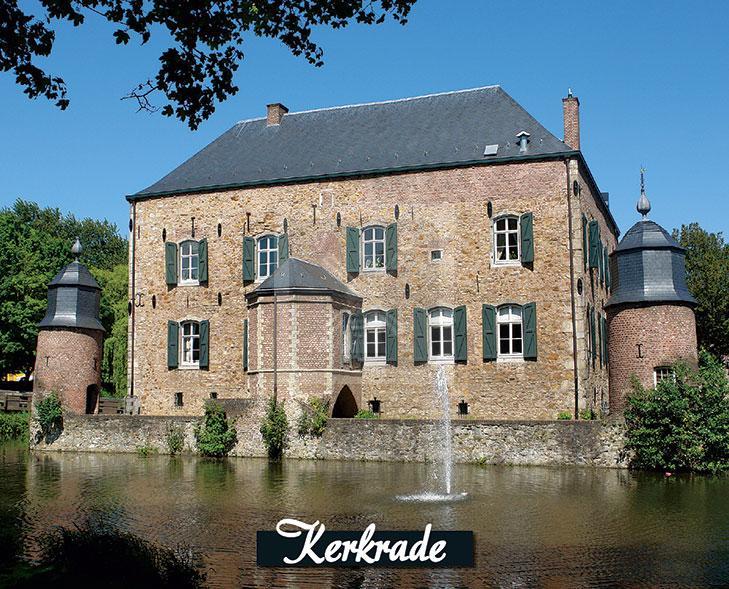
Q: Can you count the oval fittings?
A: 13